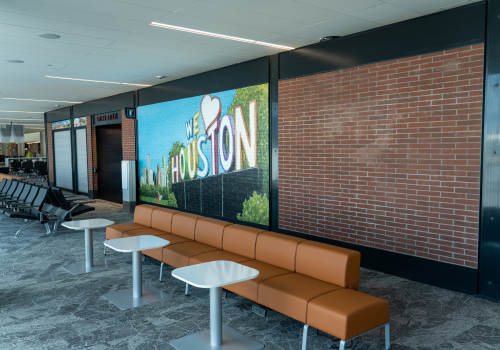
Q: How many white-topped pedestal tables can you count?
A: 3